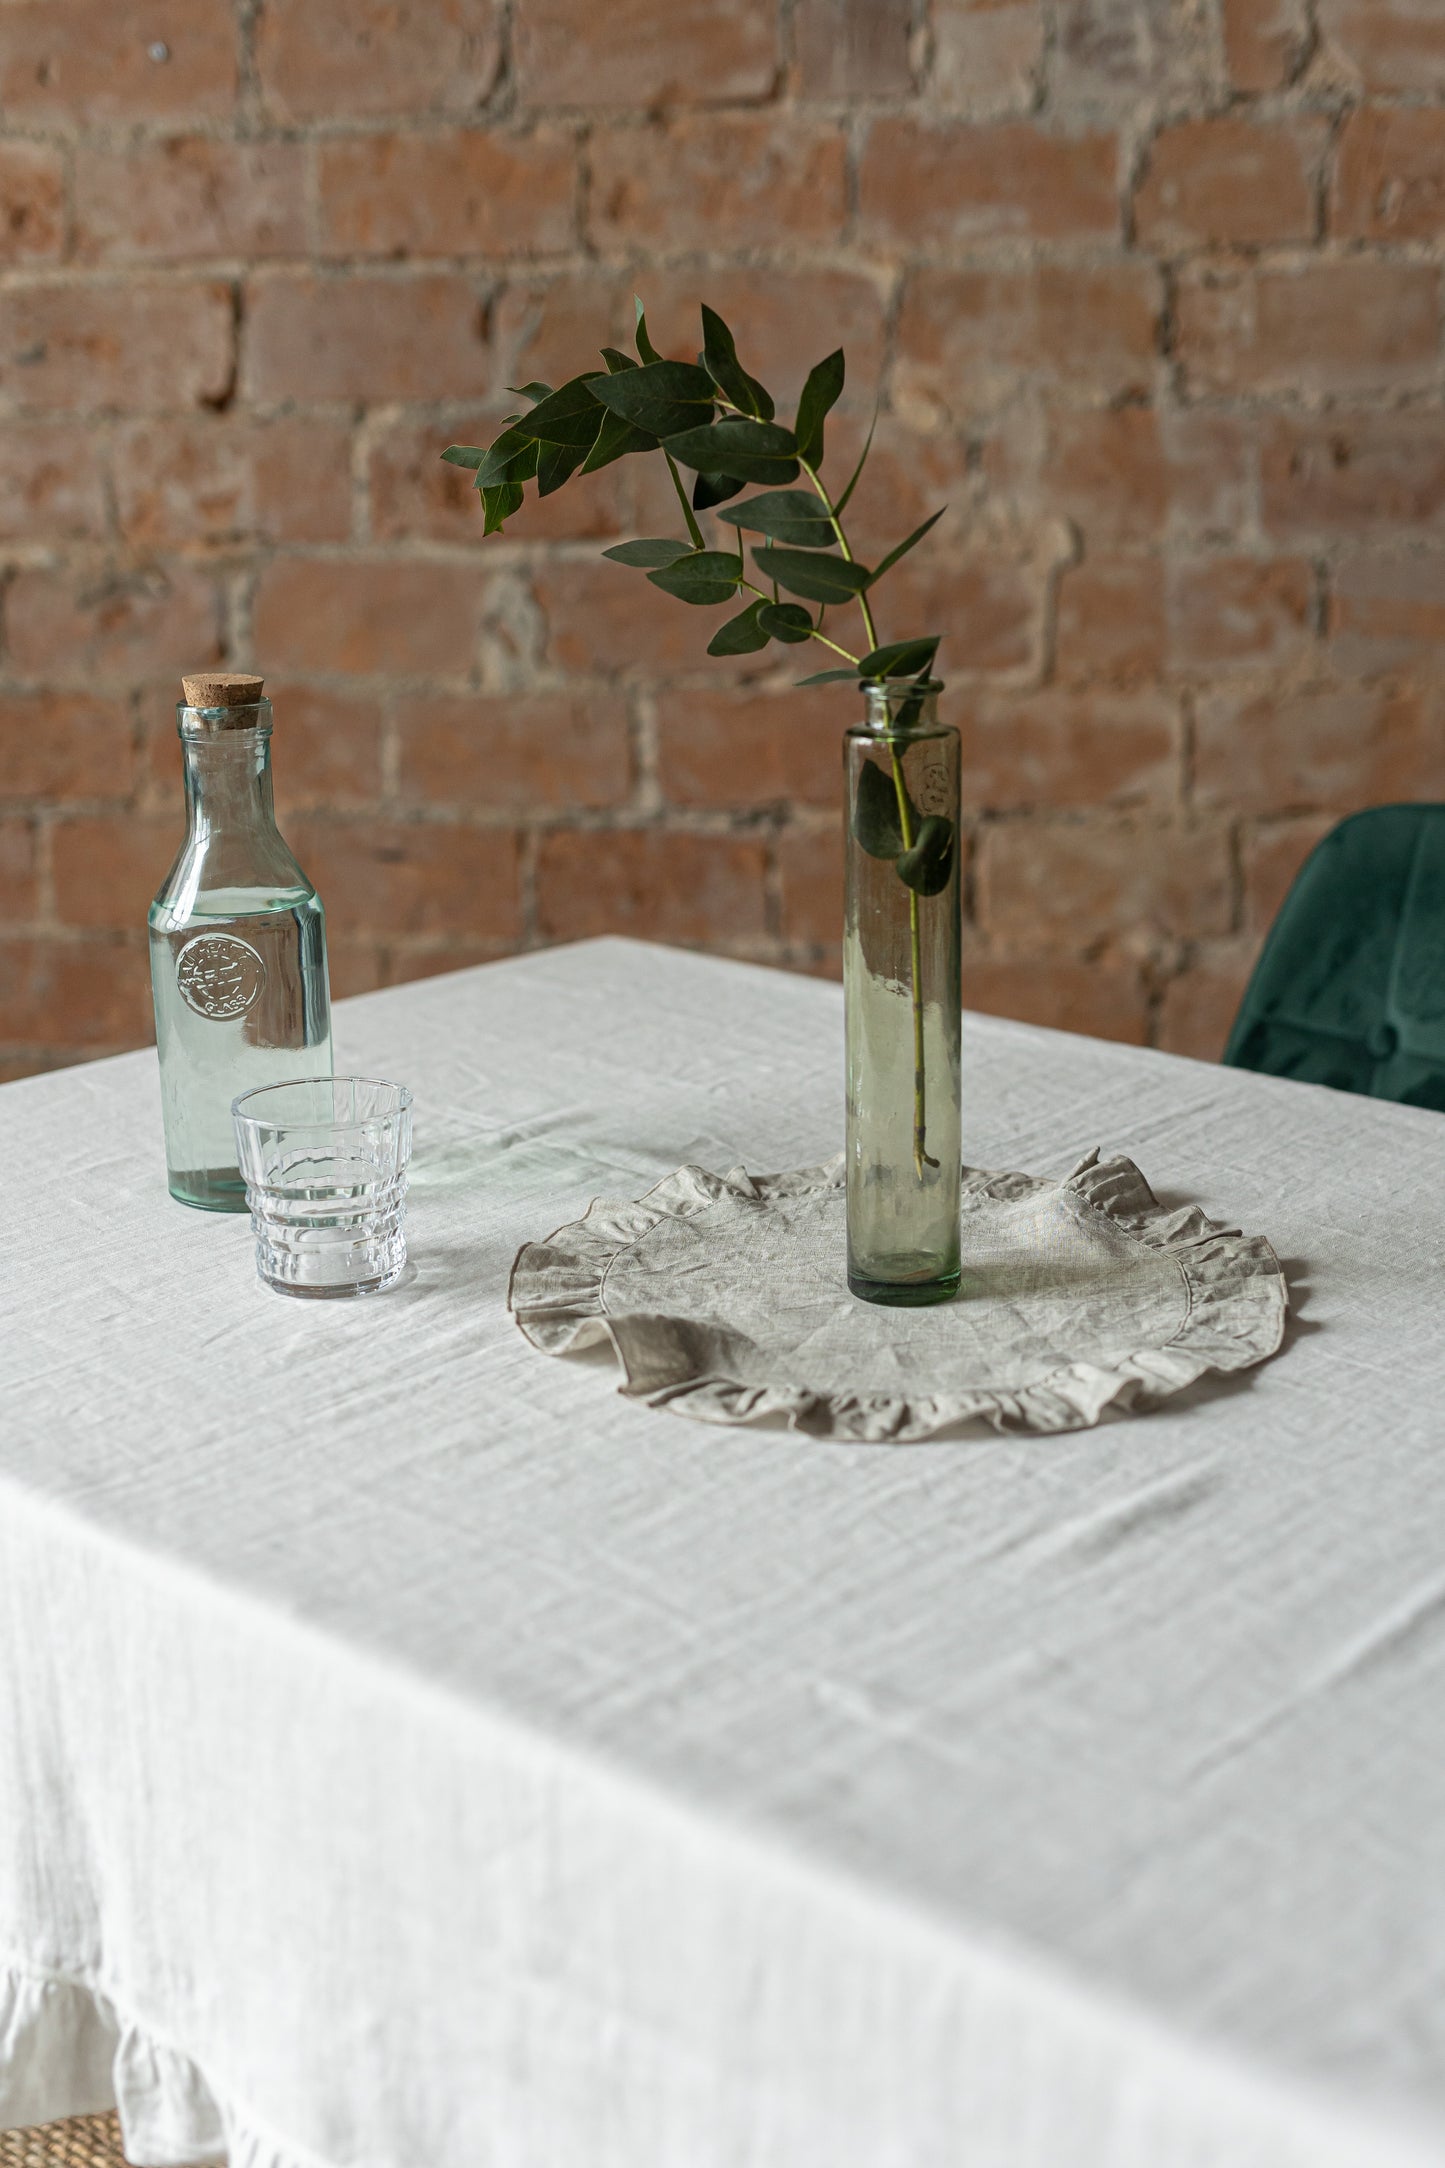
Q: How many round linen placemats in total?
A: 1